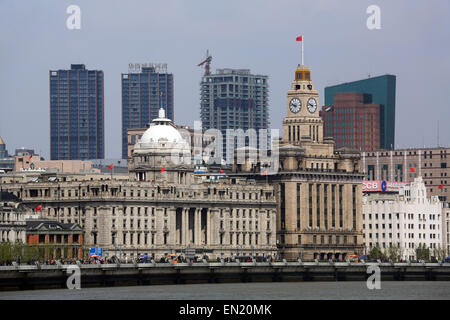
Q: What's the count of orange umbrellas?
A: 3